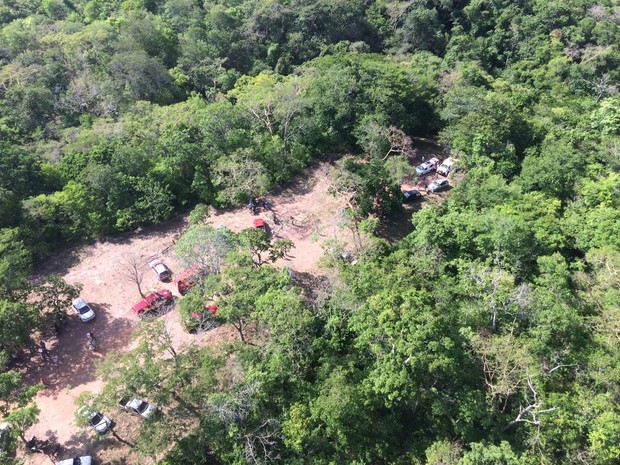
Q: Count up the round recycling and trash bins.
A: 0